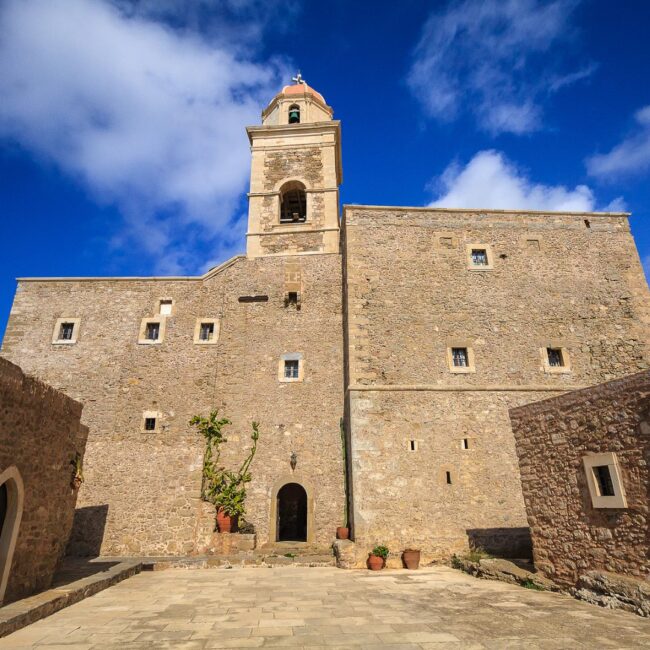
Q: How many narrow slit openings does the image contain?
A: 3